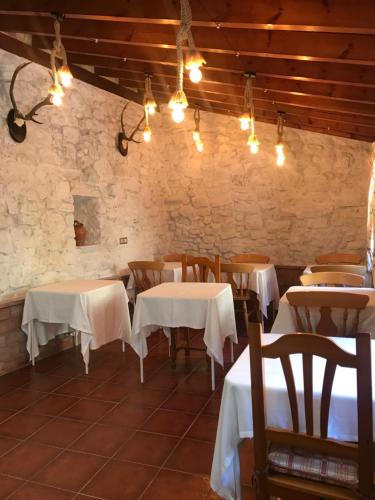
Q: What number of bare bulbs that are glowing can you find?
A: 12